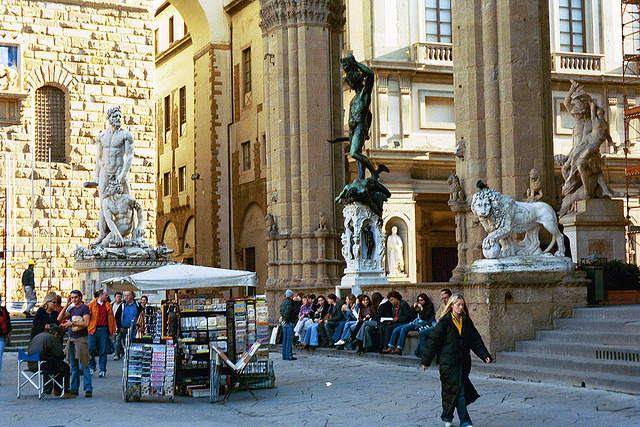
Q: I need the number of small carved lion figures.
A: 4